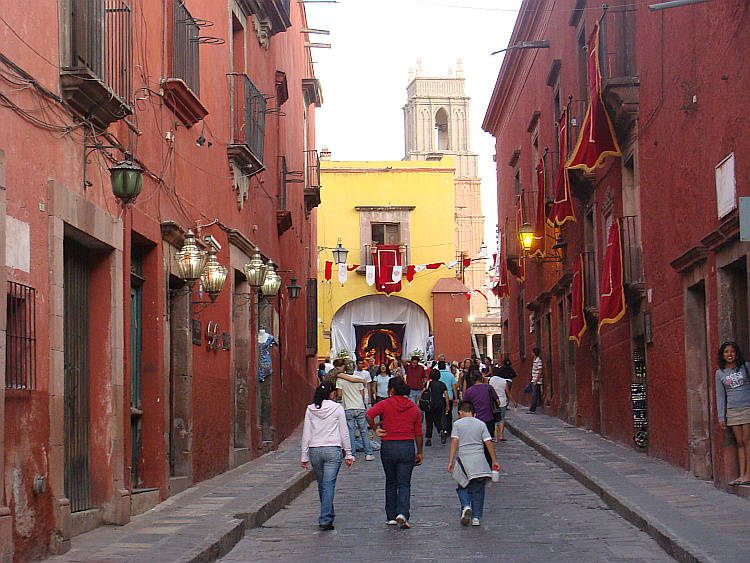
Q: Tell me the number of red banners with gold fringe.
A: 8